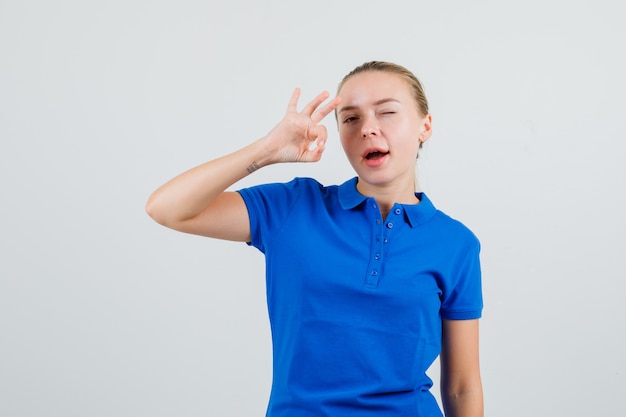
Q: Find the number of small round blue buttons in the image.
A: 5